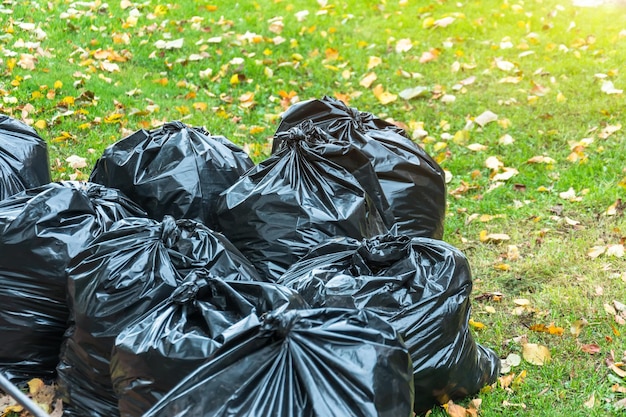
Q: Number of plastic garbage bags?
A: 9